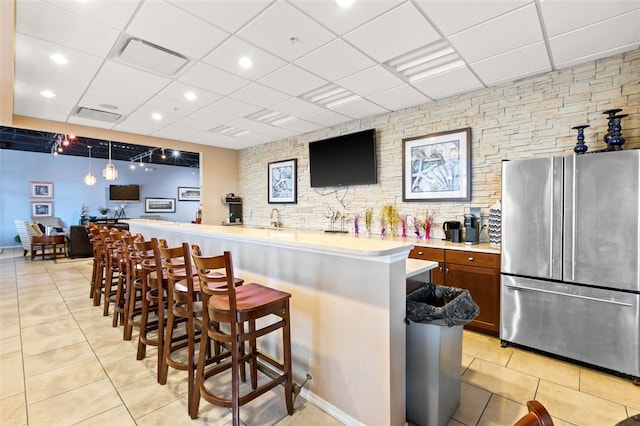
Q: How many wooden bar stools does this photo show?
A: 8